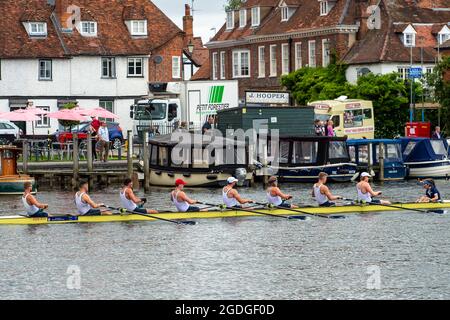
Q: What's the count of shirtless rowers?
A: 0